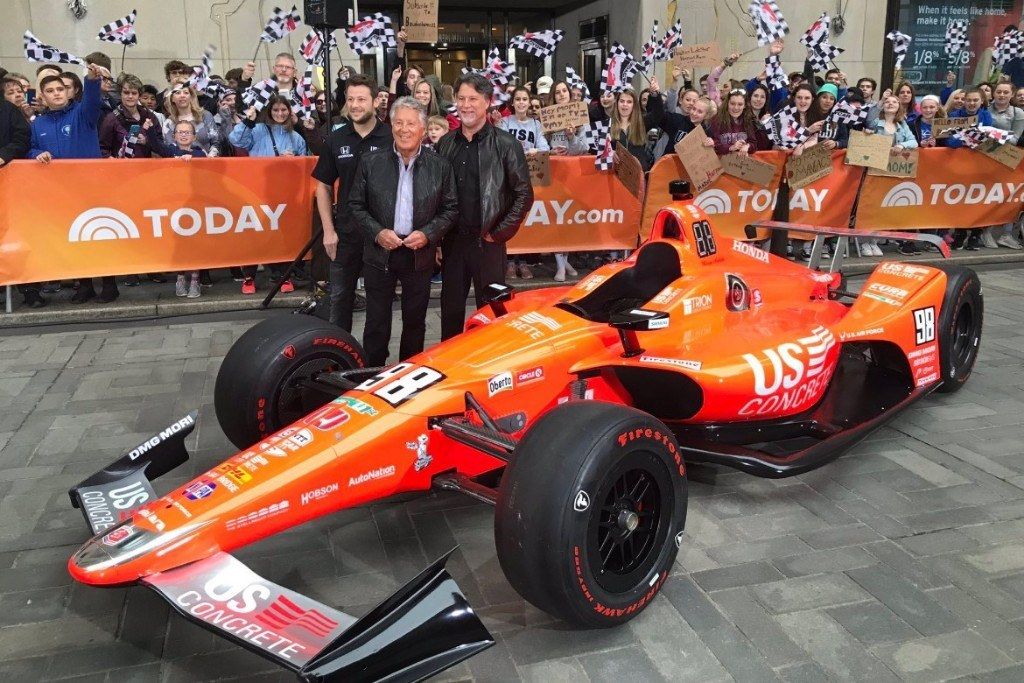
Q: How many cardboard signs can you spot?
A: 12